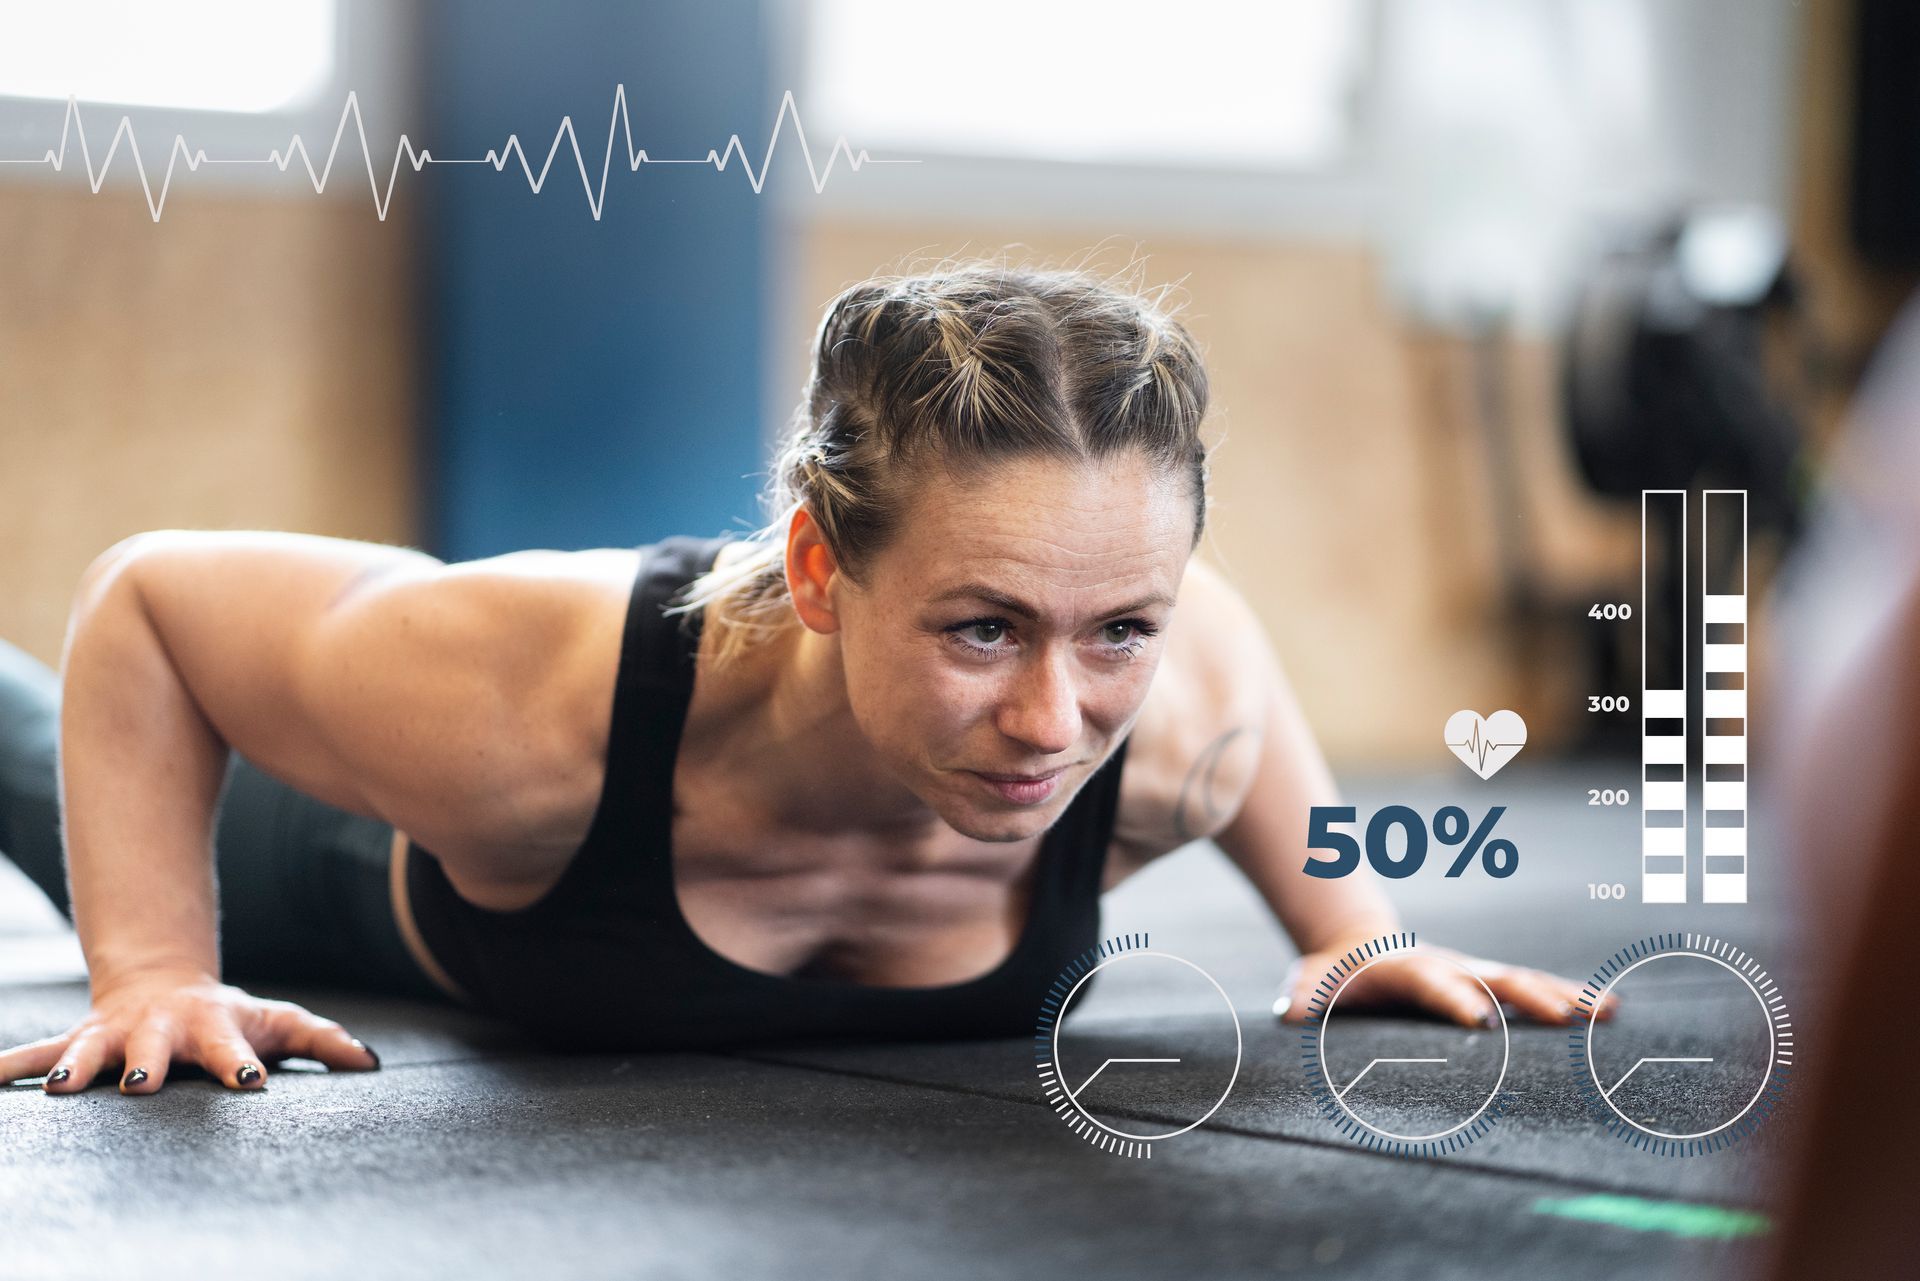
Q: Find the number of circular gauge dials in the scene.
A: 3